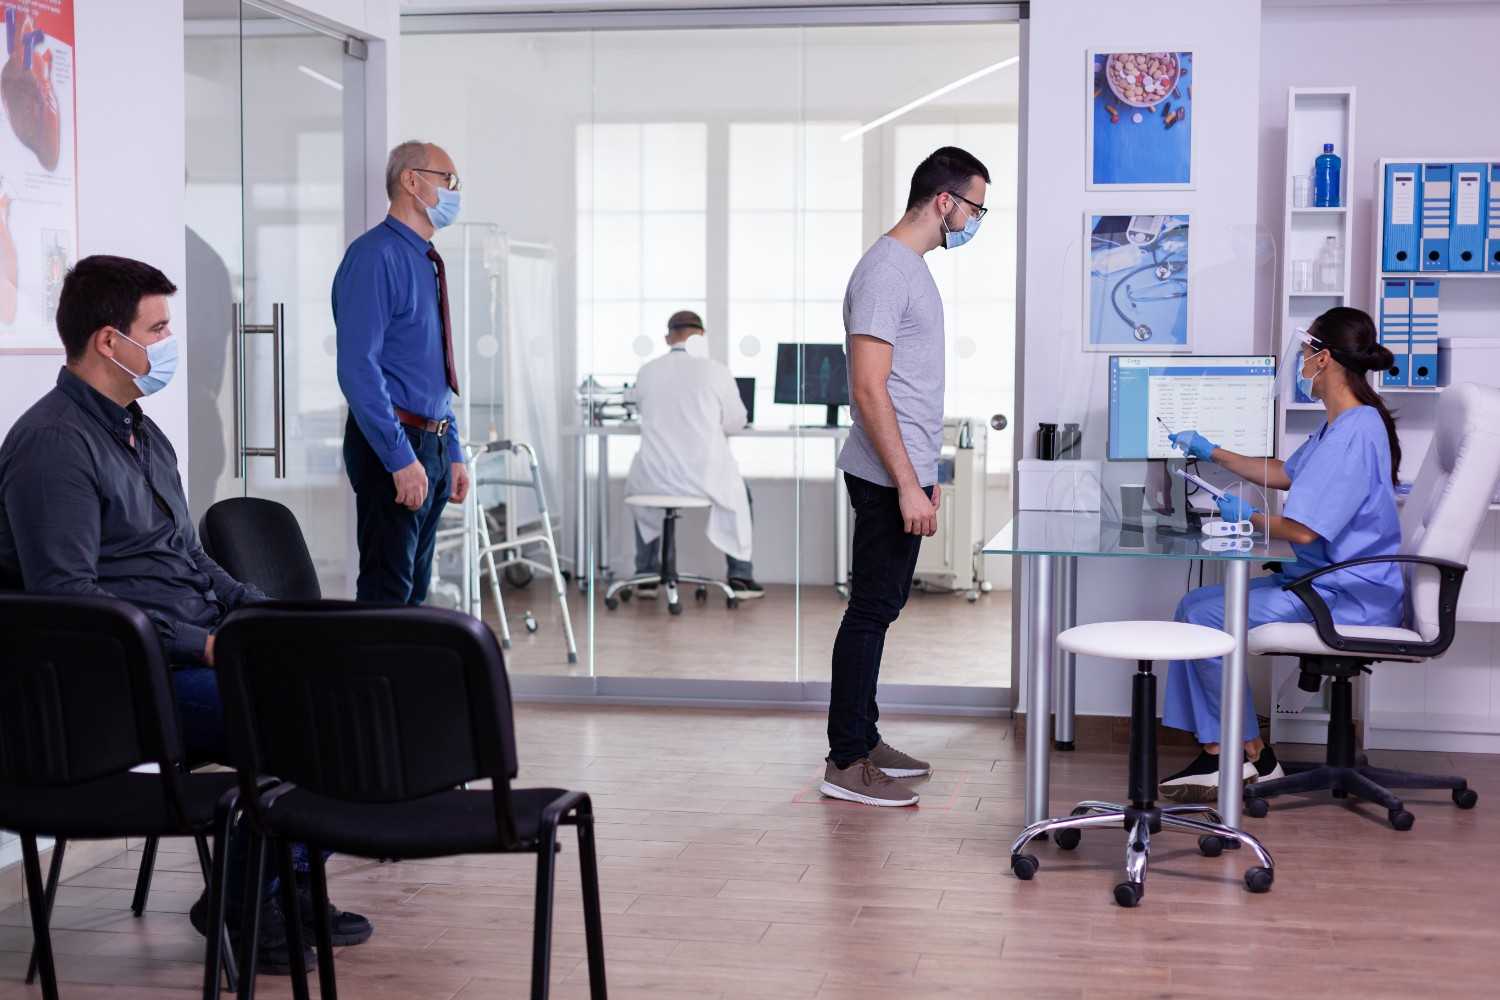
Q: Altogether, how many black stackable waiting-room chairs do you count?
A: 4